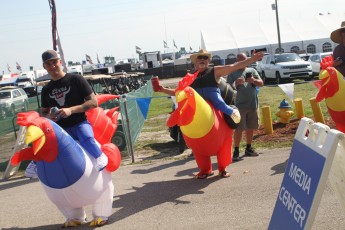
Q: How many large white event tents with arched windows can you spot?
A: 1